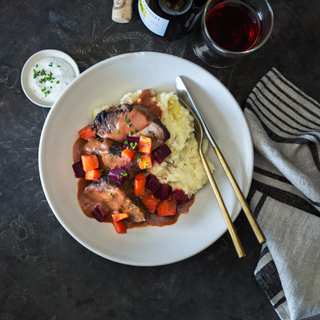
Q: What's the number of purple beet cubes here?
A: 8